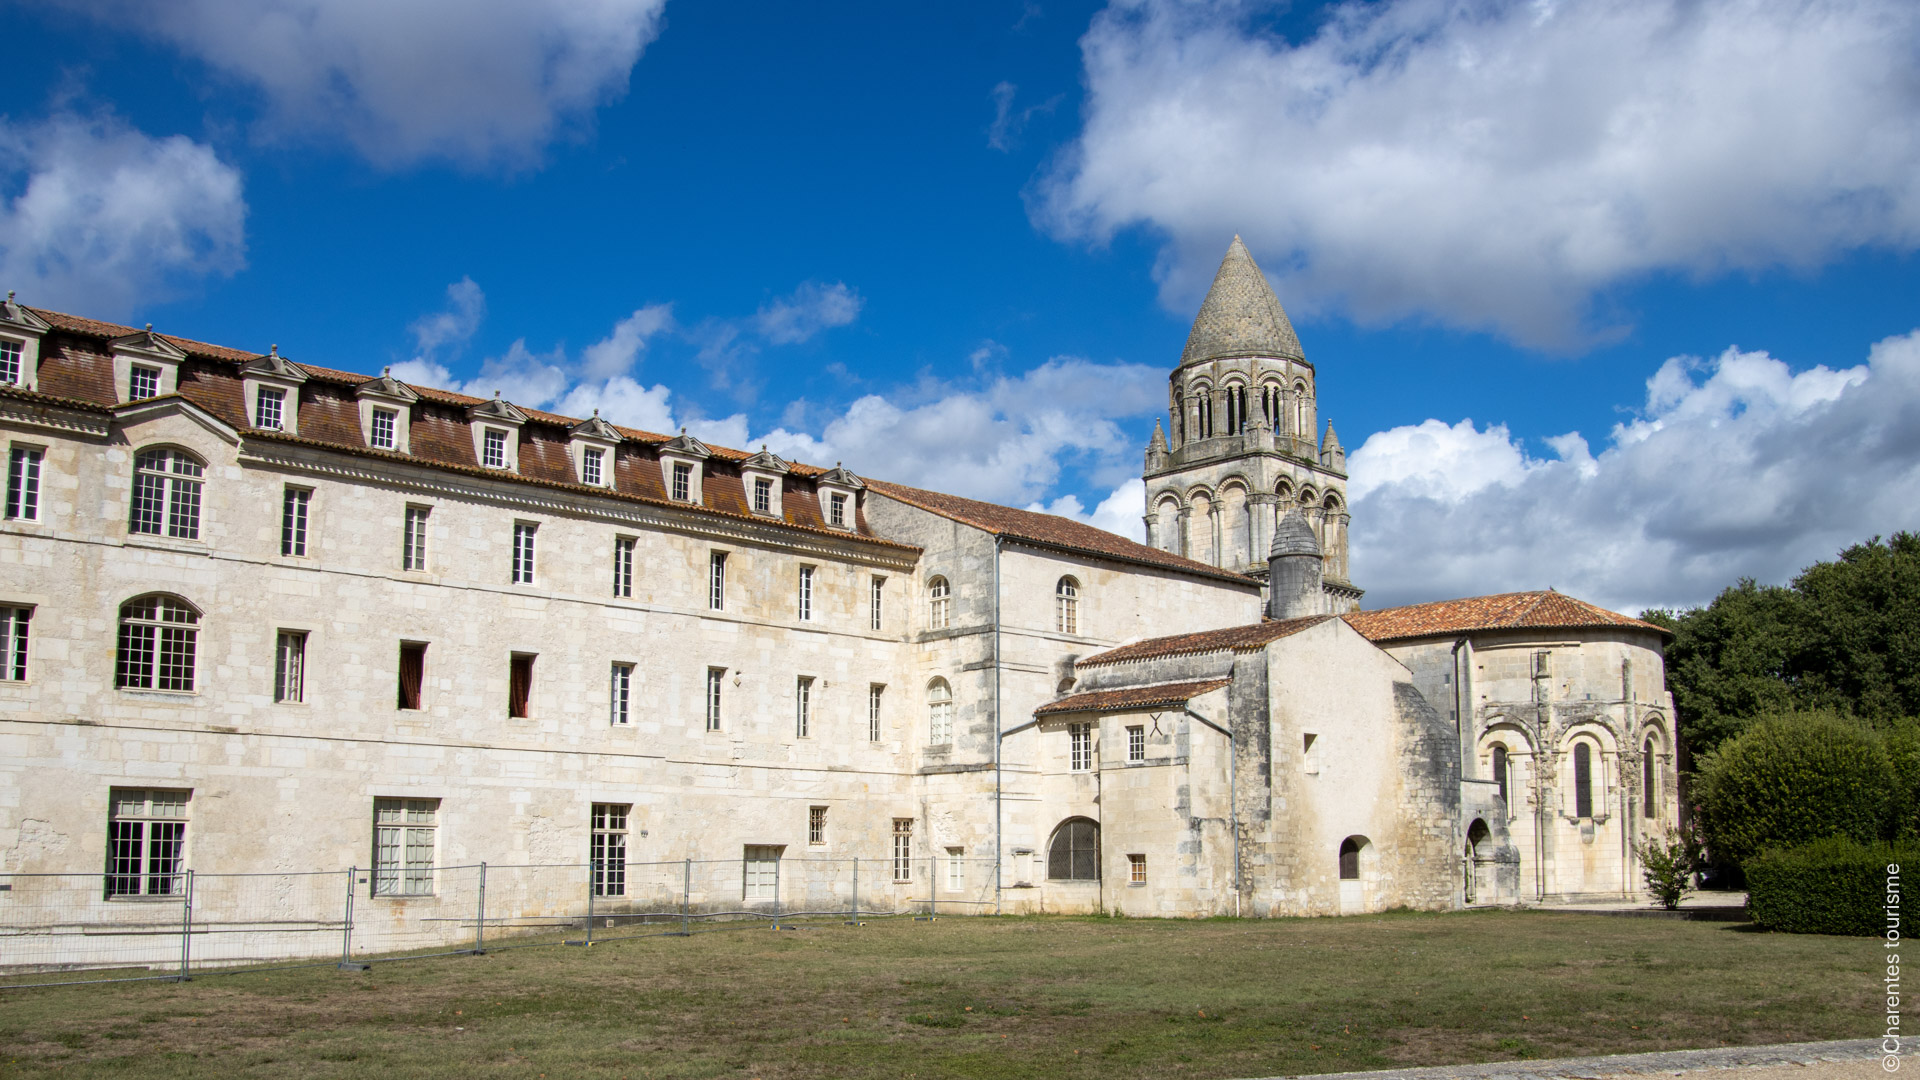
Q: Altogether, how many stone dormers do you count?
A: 9